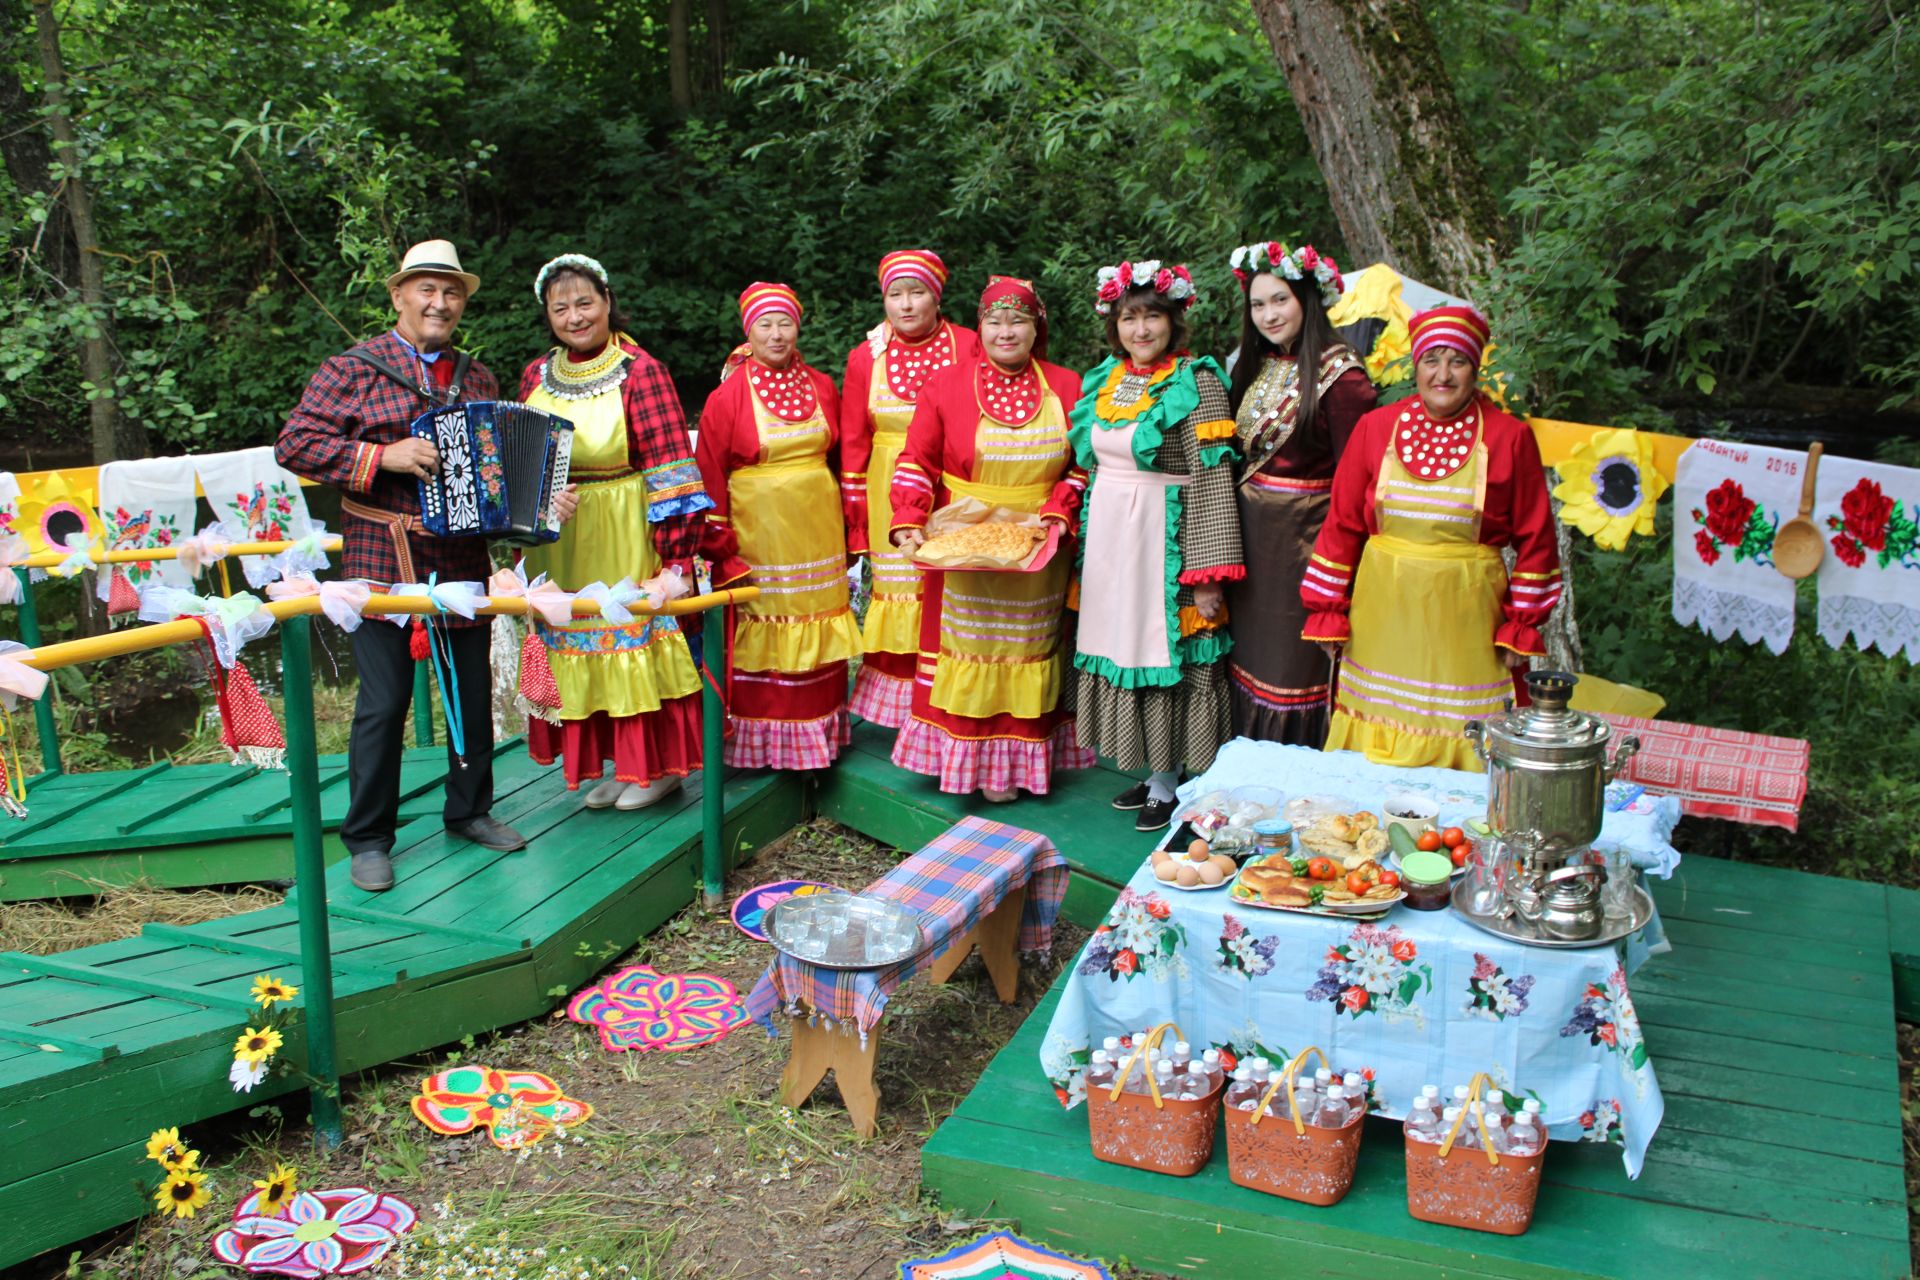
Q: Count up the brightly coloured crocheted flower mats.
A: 5